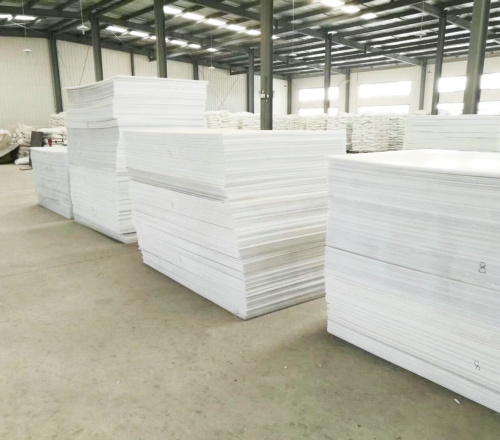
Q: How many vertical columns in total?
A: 13